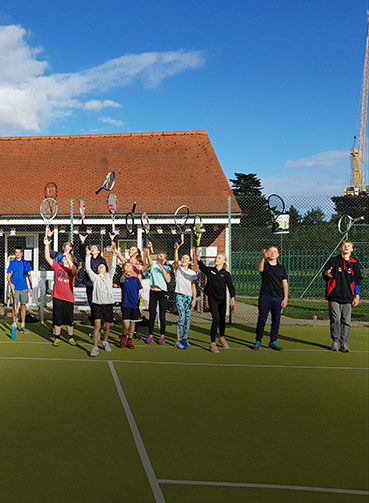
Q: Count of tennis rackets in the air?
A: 11